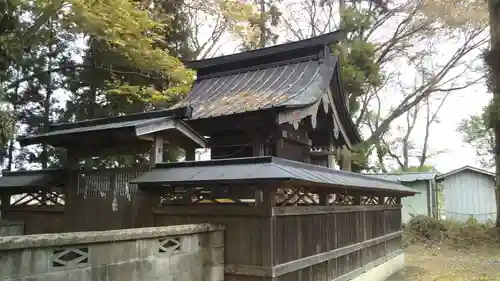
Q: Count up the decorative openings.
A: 2